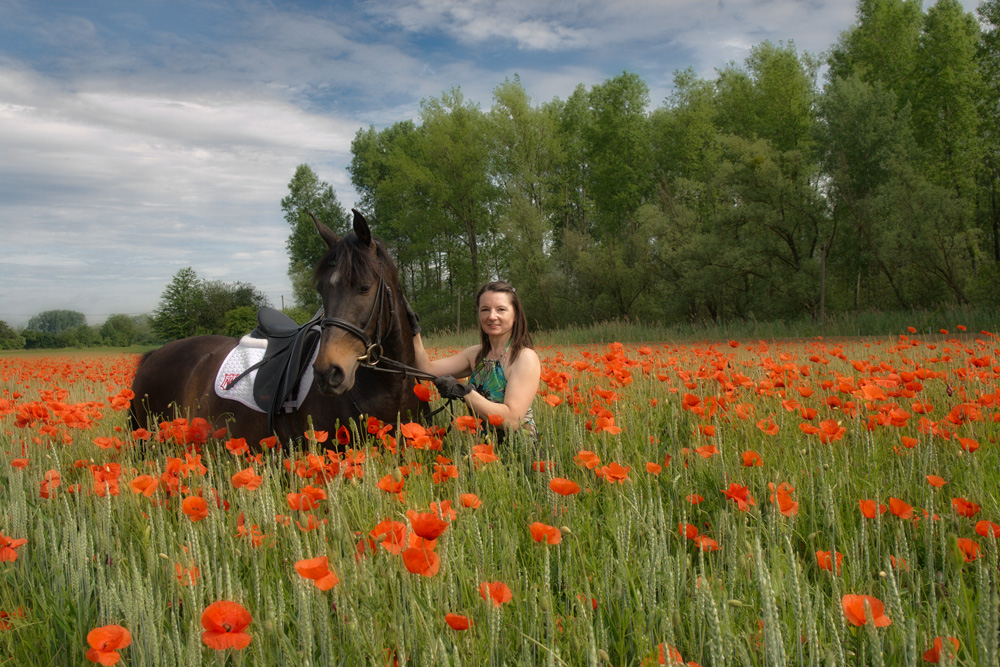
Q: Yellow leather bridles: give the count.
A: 0